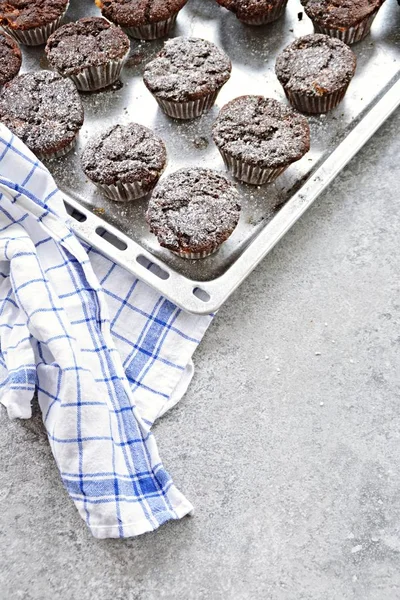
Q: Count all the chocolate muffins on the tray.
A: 12